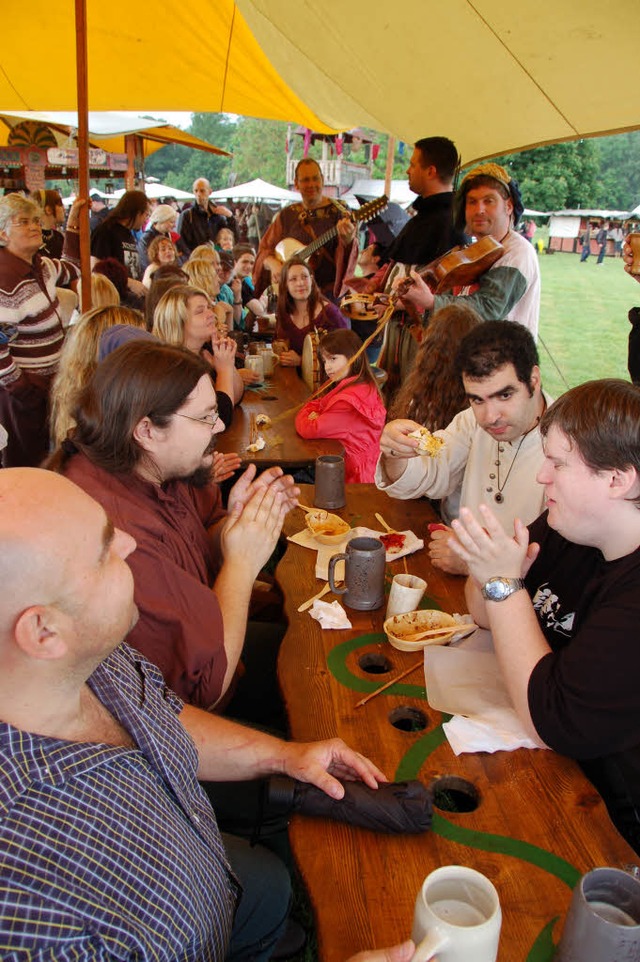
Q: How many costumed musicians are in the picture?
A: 3